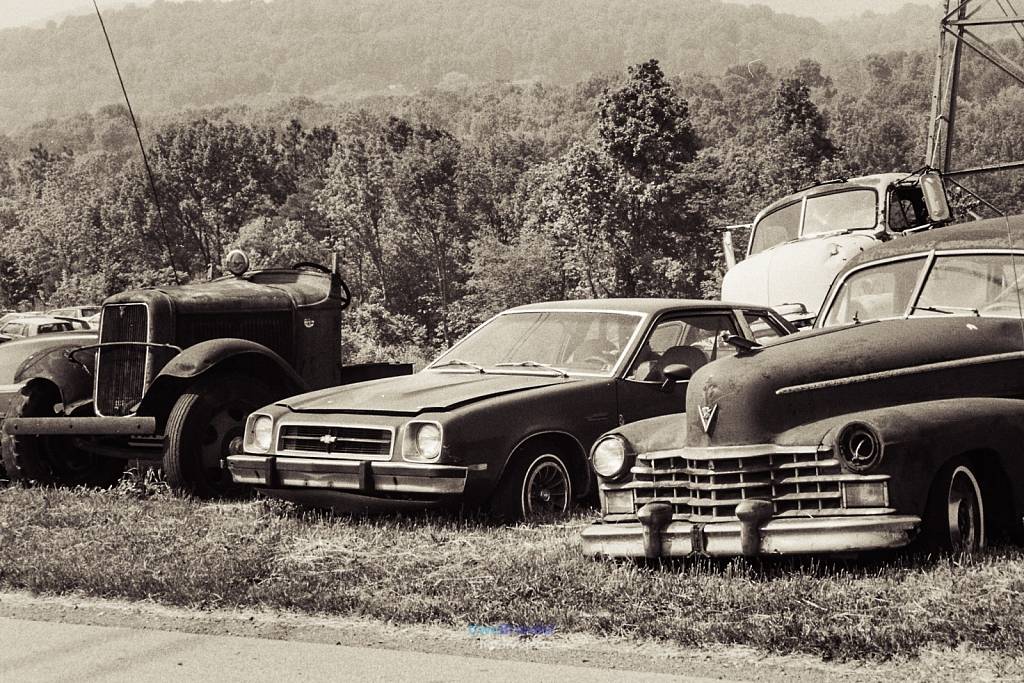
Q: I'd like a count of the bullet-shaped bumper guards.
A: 2